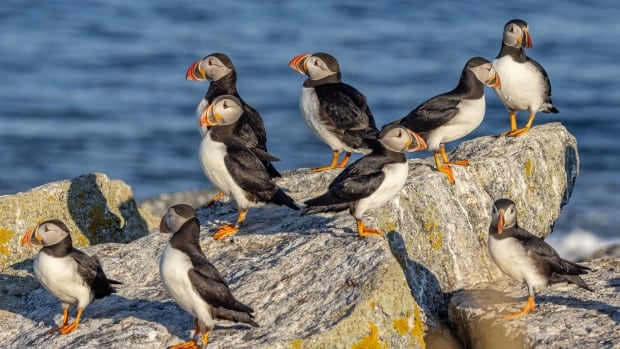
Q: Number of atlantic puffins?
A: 9